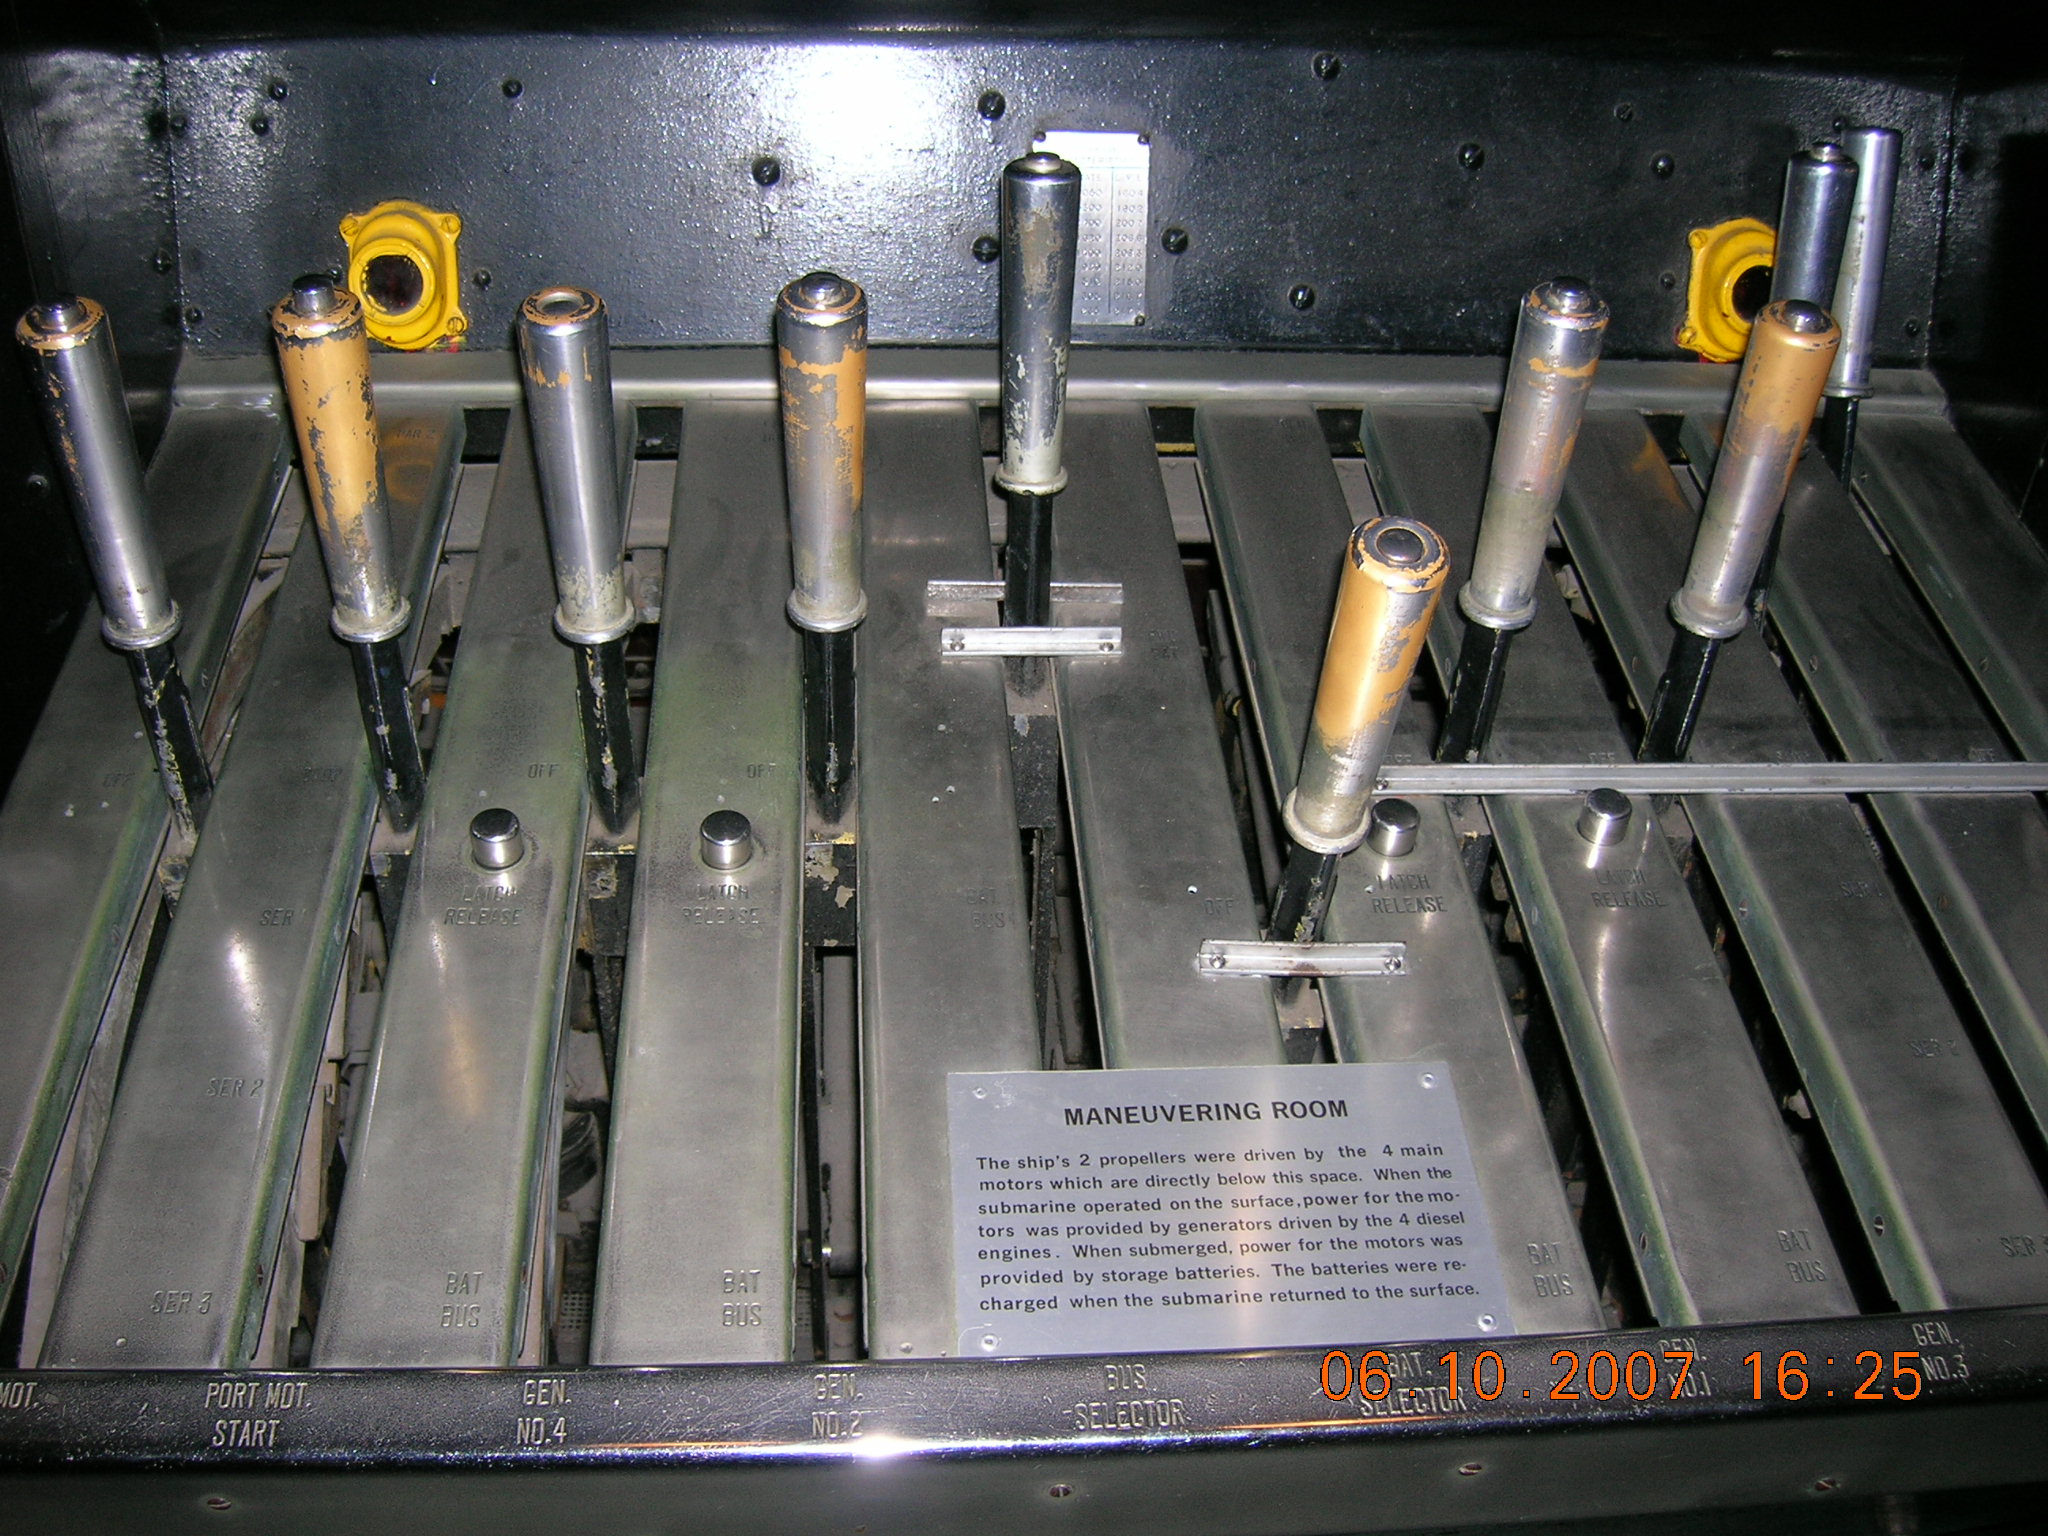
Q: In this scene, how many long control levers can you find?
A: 10